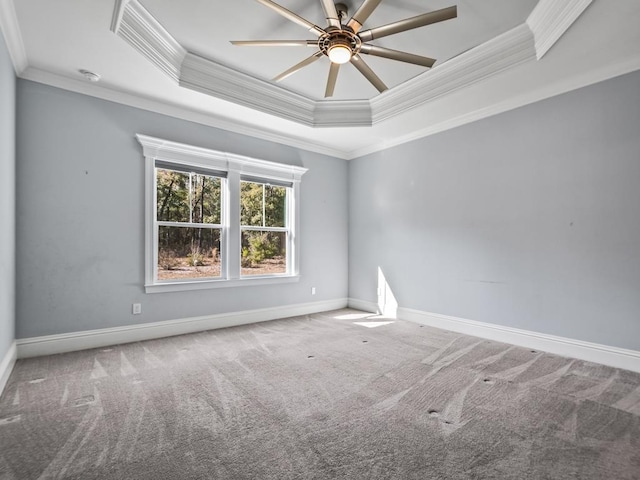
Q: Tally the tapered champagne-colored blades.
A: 9